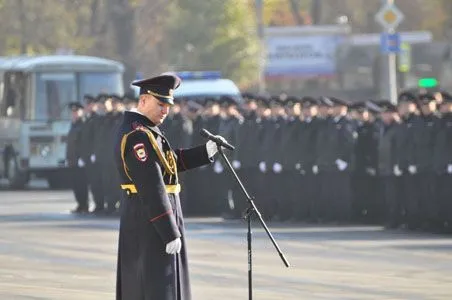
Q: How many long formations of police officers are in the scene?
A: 1